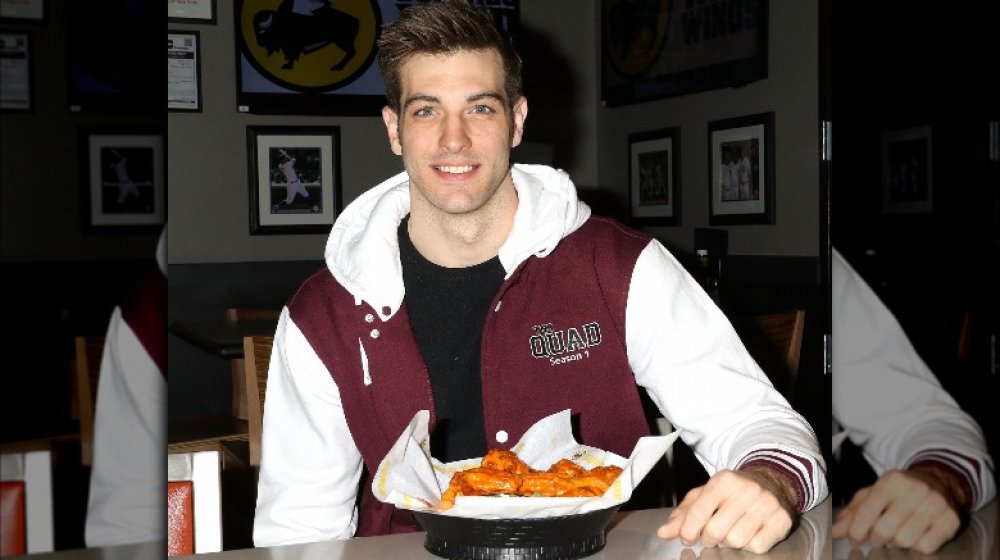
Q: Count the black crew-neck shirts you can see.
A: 1